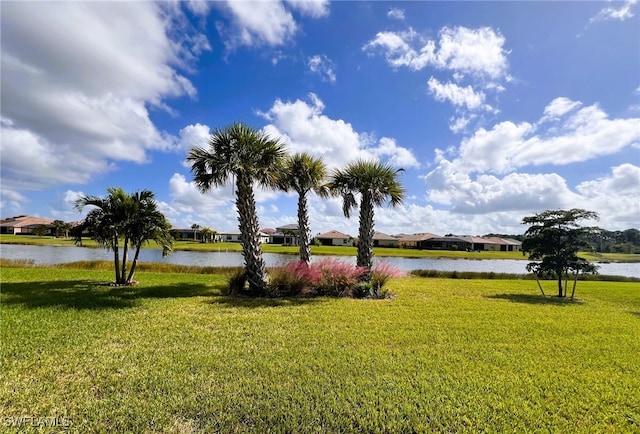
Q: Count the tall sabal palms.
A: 3